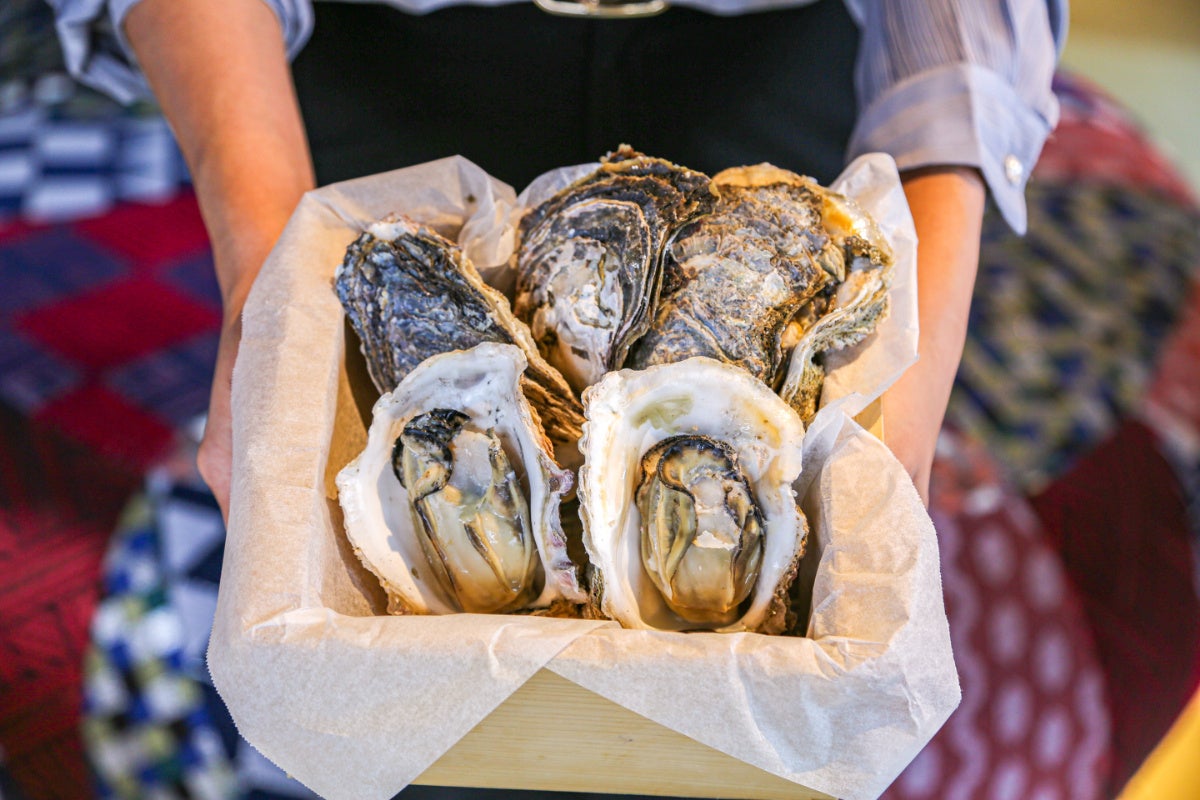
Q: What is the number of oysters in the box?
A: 5